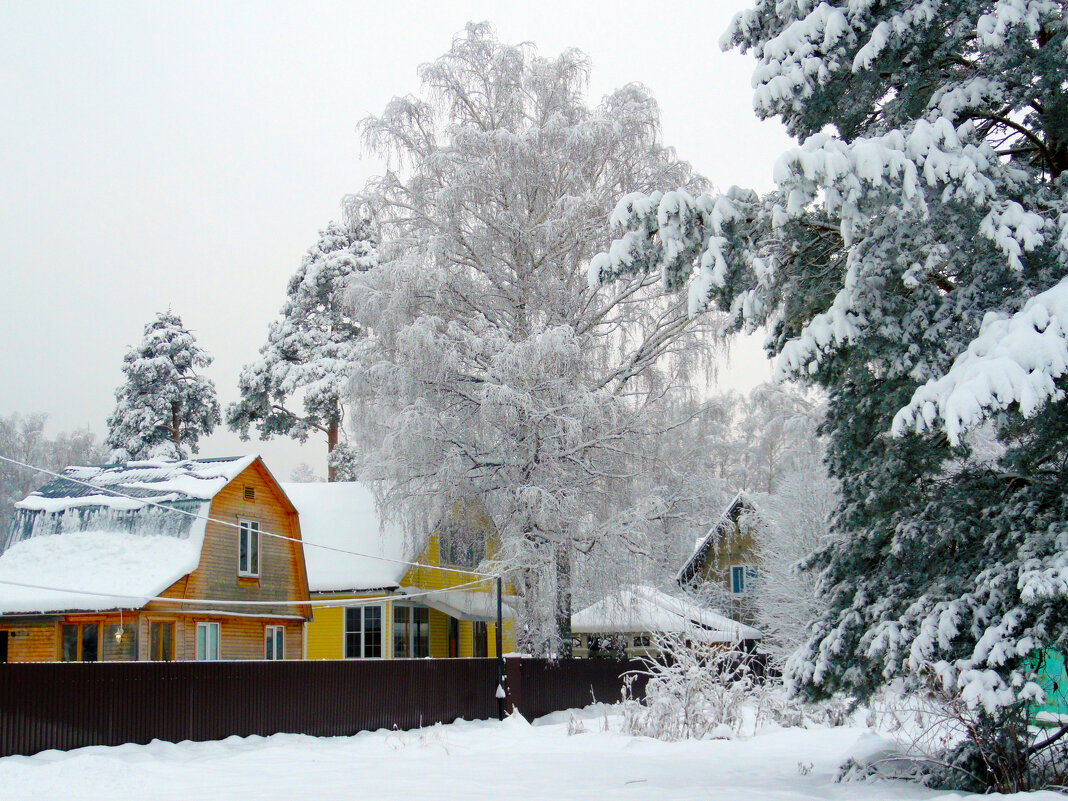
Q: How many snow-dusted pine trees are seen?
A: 3